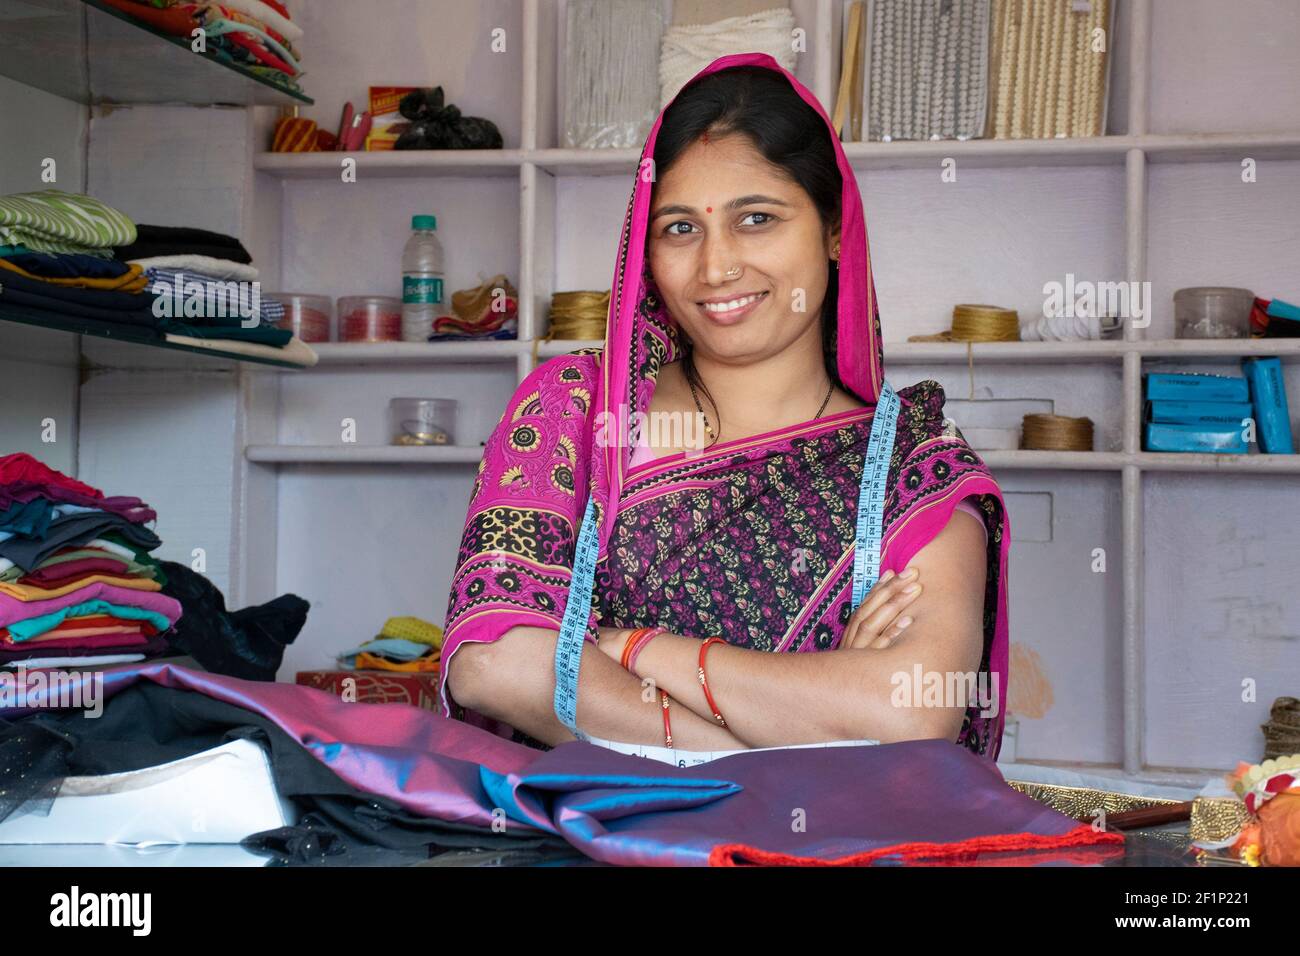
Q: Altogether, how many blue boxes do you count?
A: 4